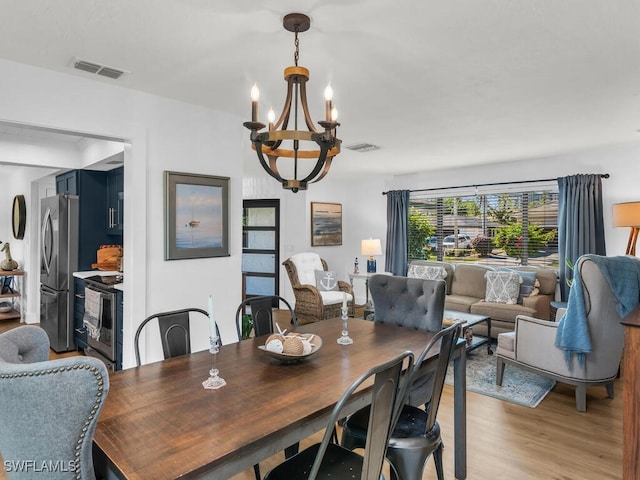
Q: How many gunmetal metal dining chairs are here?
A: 4